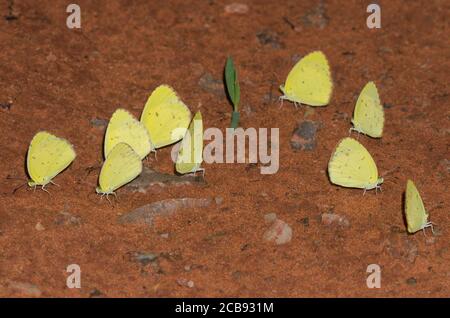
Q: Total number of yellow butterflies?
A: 9